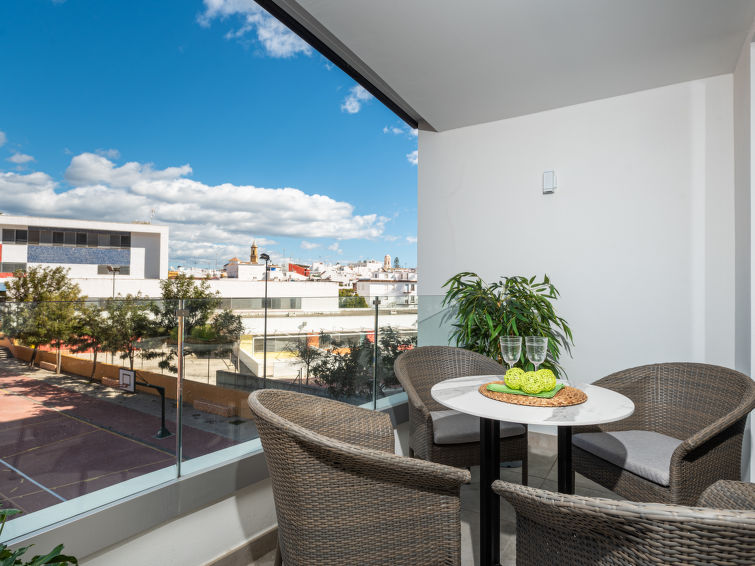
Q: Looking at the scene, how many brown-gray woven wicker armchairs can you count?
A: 4